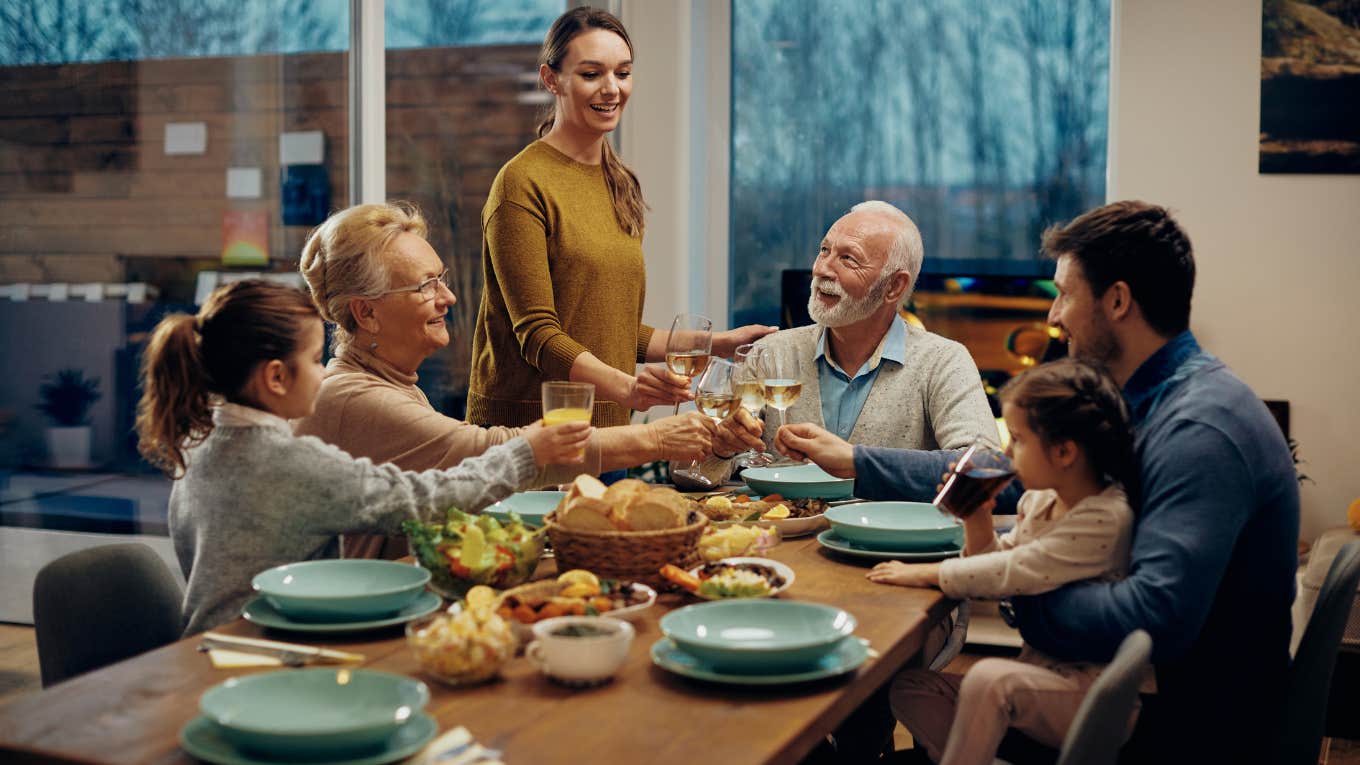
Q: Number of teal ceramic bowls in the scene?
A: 6